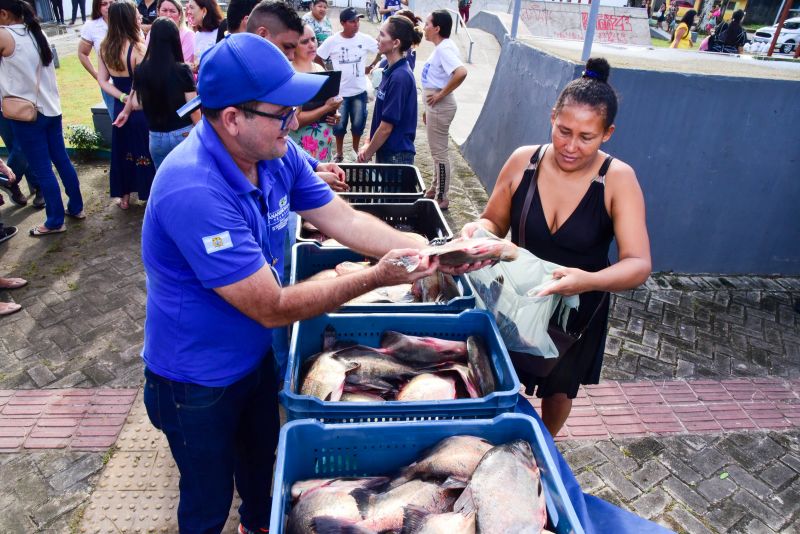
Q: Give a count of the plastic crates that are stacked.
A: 5